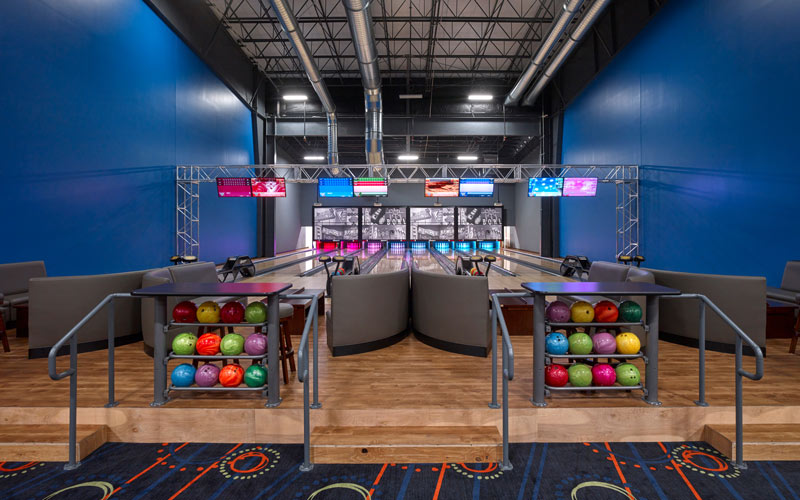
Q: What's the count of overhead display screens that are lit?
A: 8